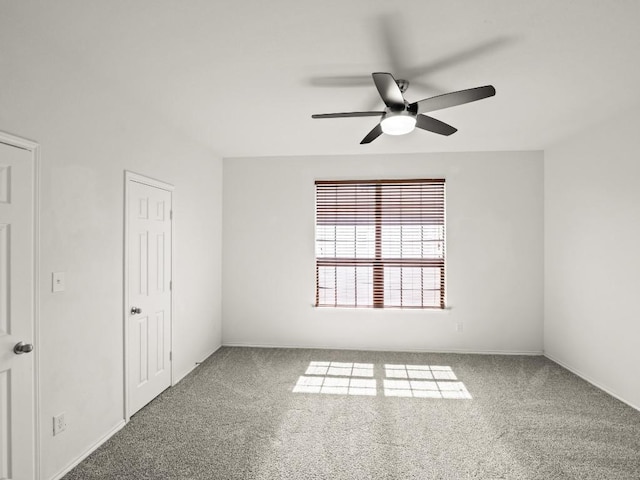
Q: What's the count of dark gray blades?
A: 5